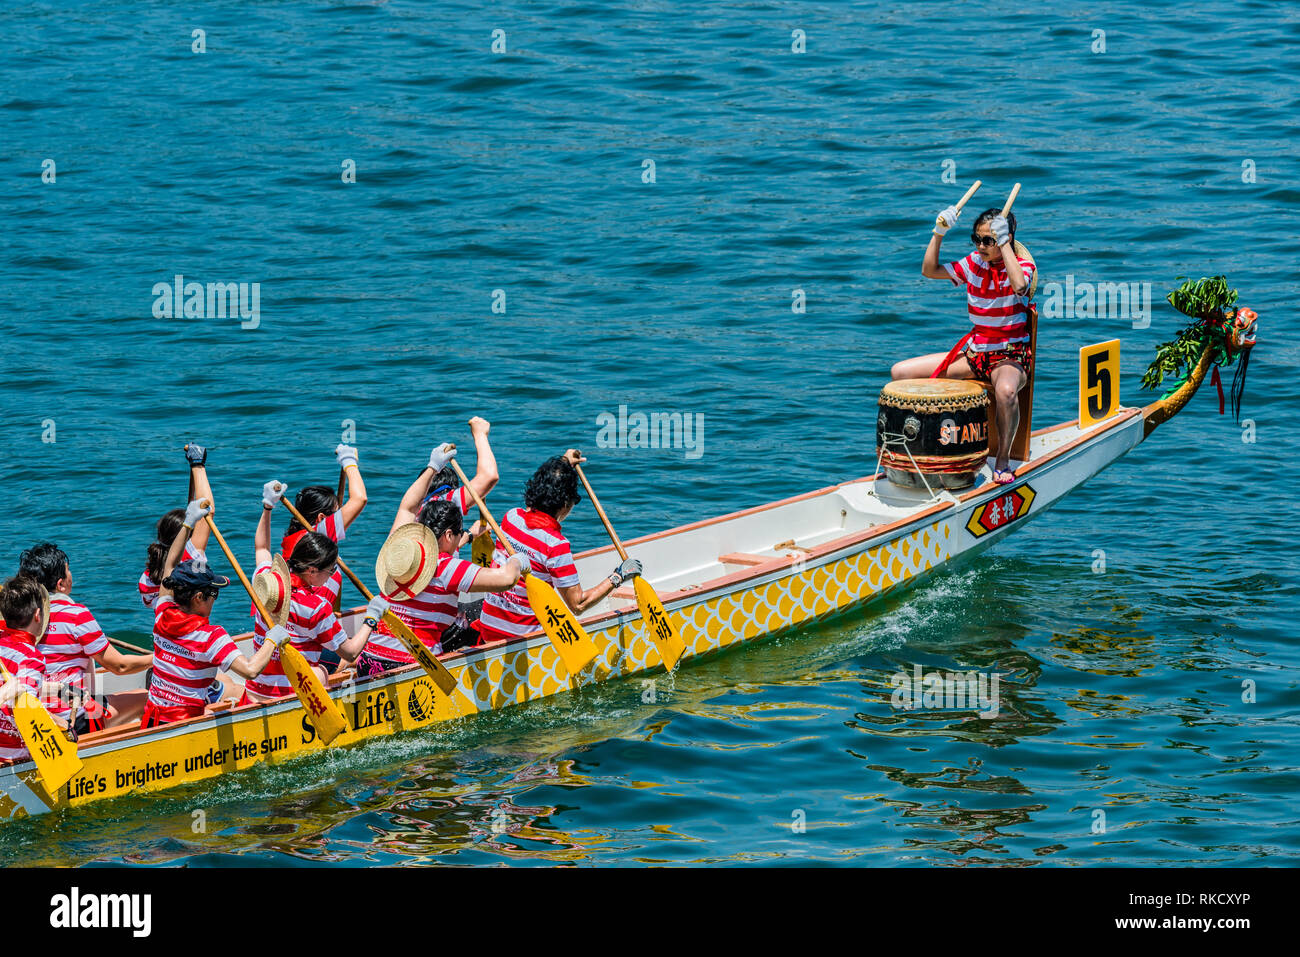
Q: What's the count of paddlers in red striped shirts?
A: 9